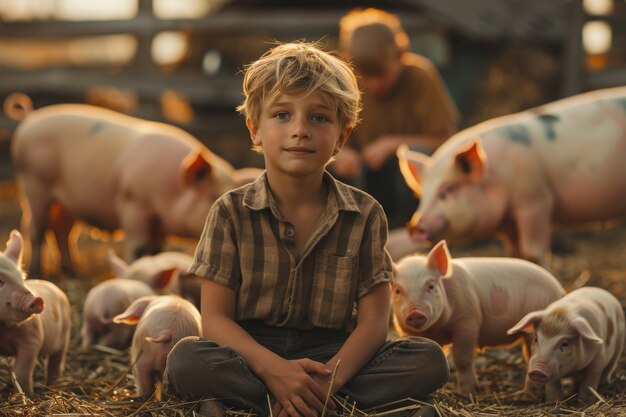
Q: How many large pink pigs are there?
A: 2